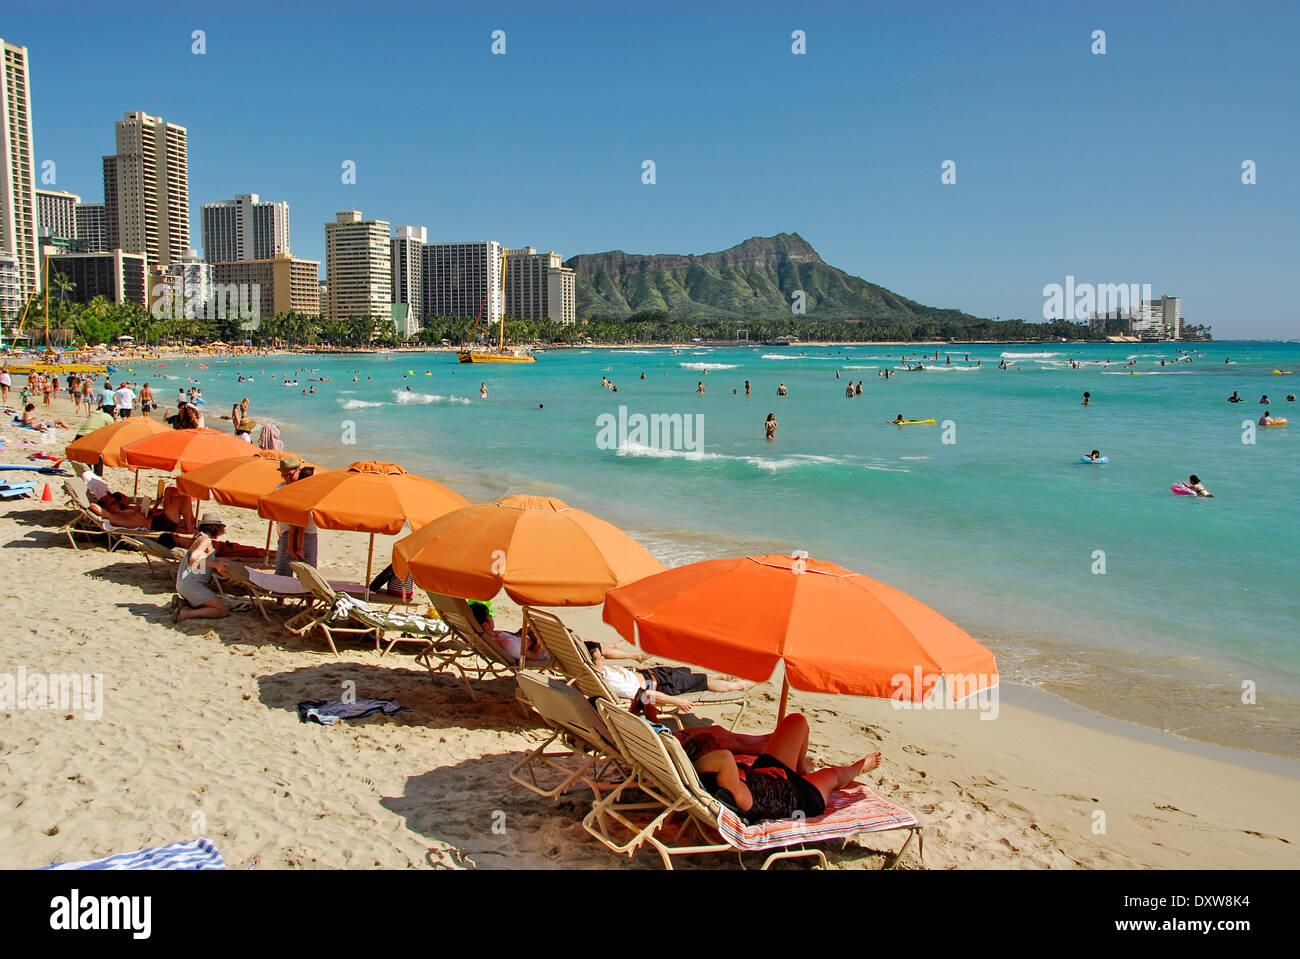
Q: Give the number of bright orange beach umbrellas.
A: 6